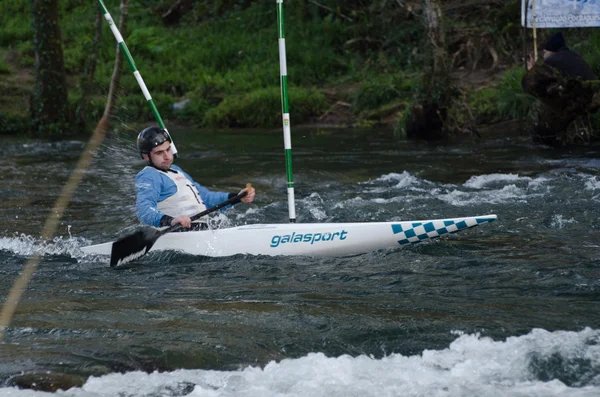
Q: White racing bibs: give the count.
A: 1